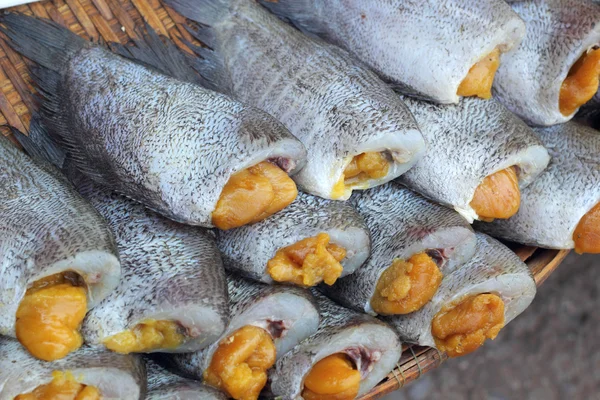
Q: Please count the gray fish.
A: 15